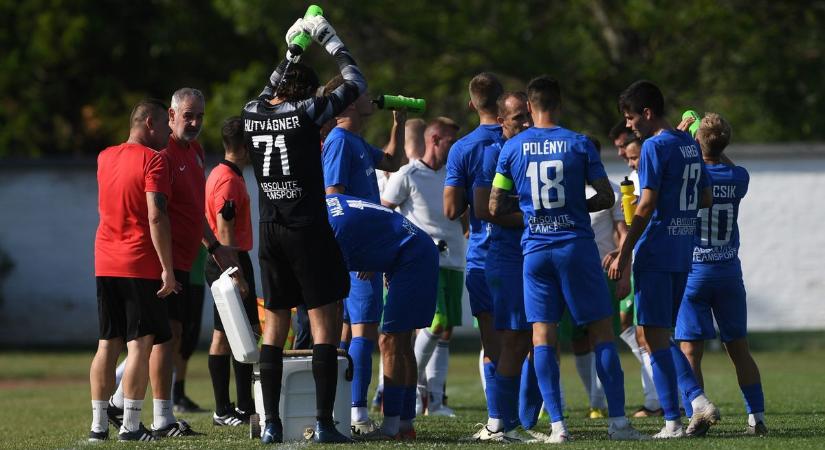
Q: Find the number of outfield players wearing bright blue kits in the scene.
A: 7